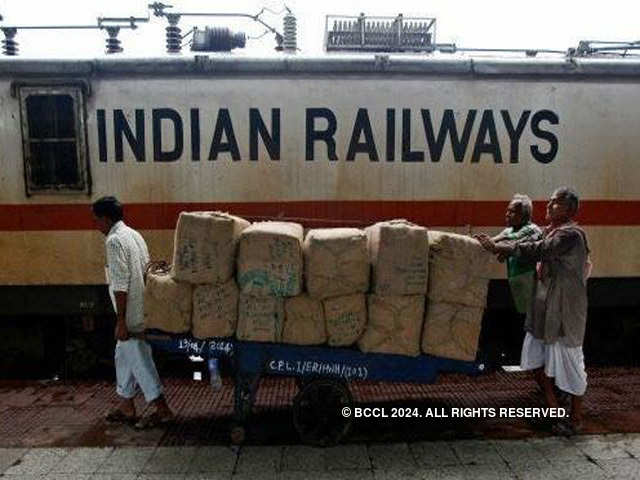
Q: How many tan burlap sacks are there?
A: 12